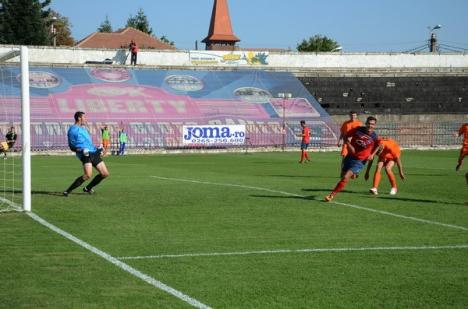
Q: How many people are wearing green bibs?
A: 2